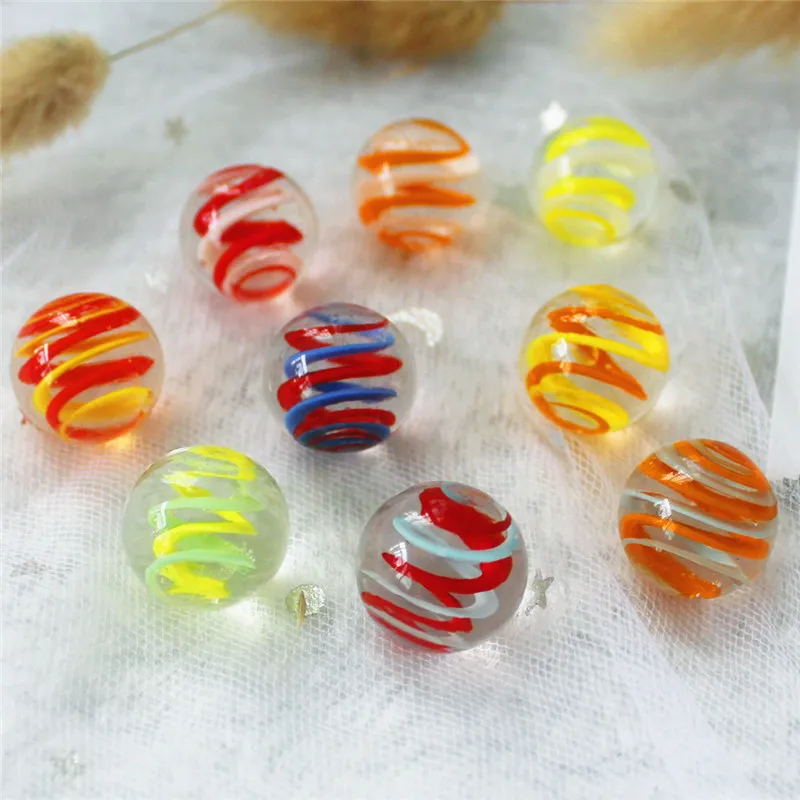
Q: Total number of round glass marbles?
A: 9